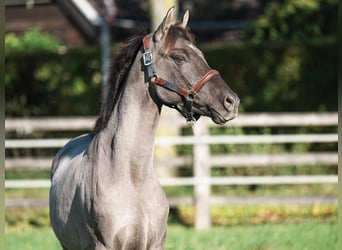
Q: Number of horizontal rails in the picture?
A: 5